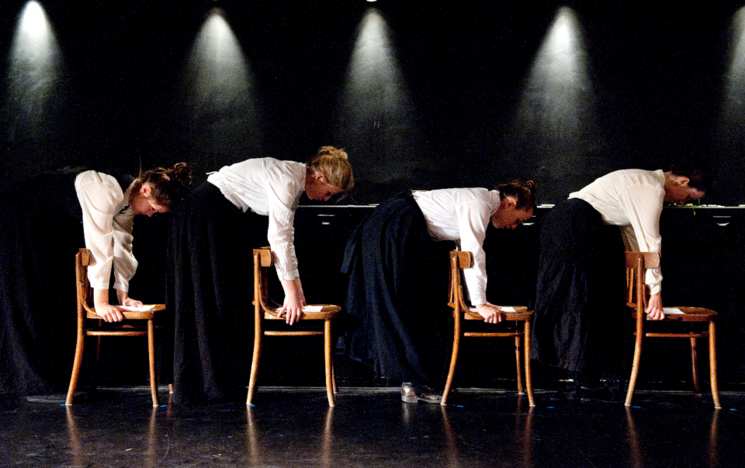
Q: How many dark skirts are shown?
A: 4